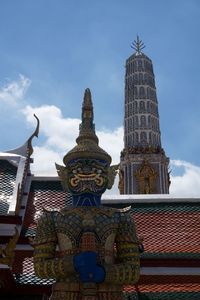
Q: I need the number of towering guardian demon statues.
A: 1